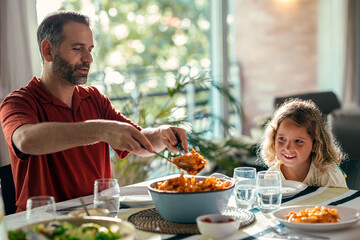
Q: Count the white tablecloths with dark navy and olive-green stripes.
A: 1